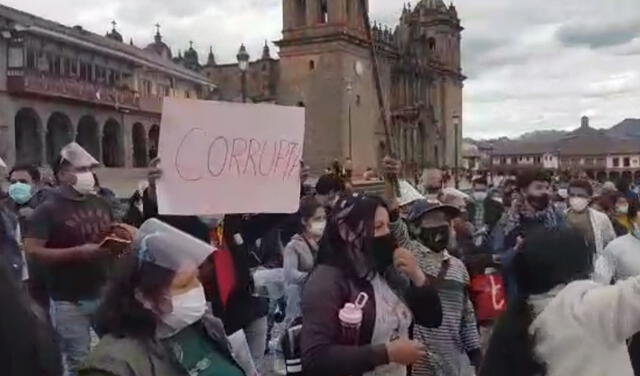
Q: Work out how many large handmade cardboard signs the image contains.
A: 1